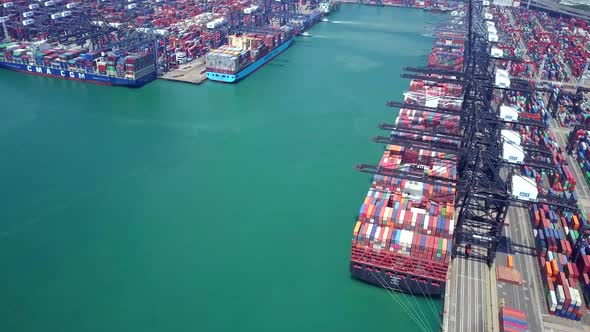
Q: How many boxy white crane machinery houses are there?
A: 12